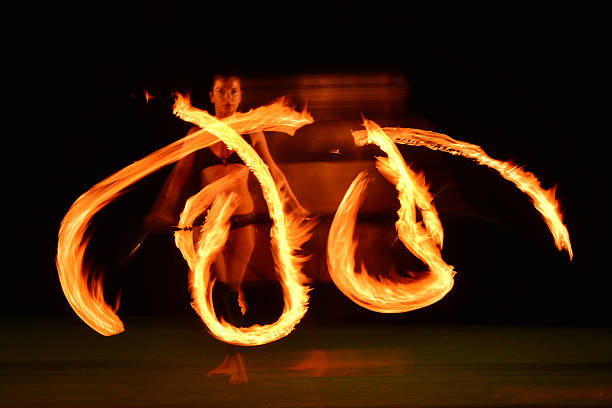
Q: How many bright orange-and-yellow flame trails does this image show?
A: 4